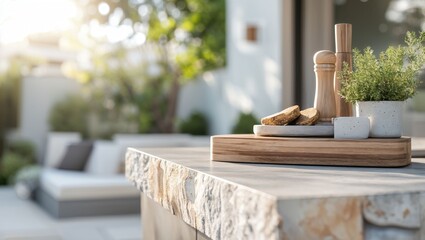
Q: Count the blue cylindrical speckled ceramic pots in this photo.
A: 0